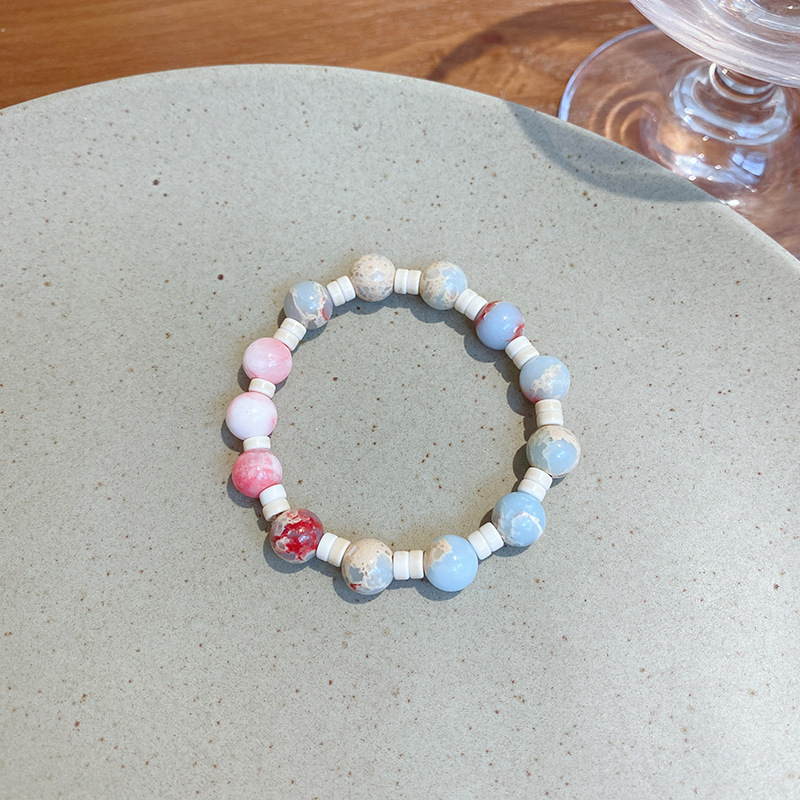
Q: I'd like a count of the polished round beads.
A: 13